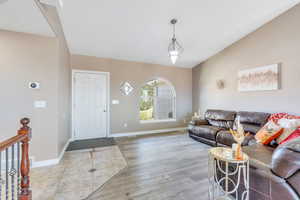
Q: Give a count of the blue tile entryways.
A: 0